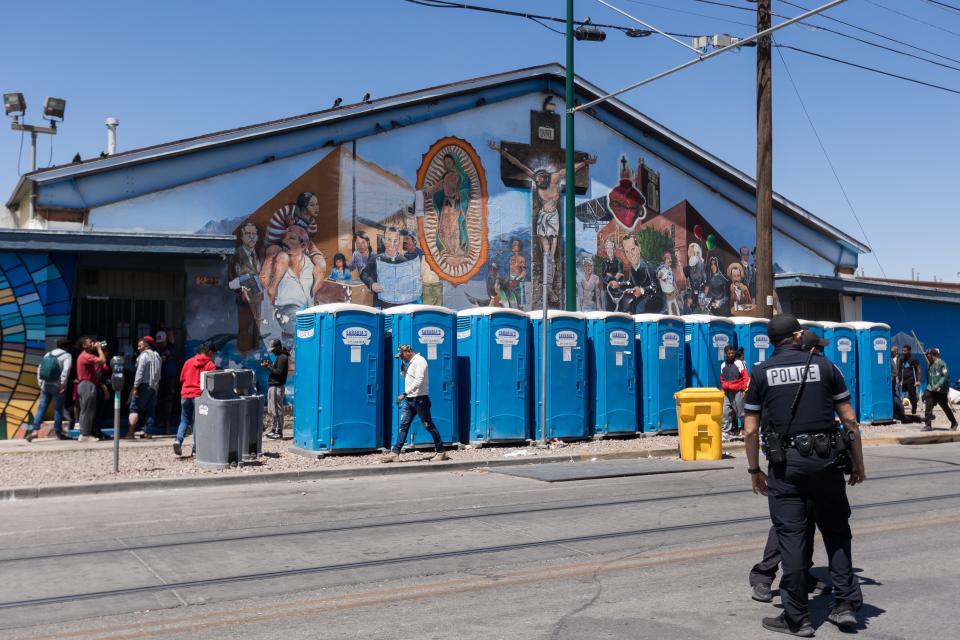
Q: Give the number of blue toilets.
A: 11